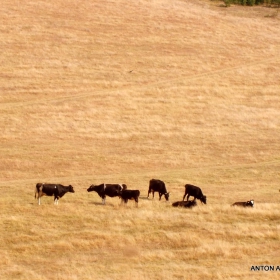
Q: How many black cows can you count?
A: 7